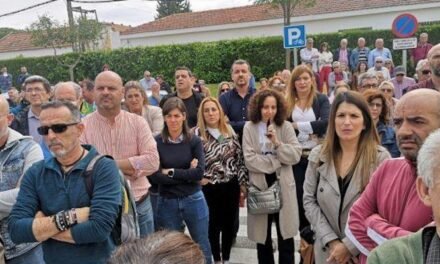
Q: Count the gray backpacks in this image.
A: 1